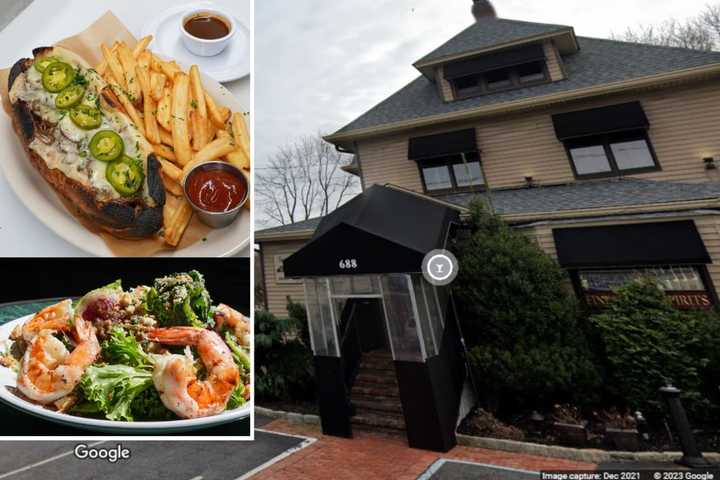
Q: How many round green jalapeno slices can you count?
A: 6